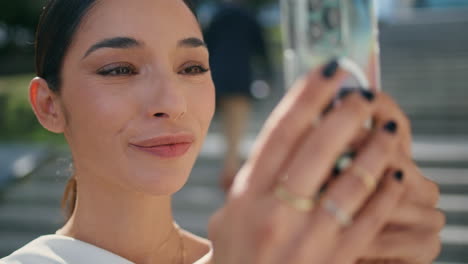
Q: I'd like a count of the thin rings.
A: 3